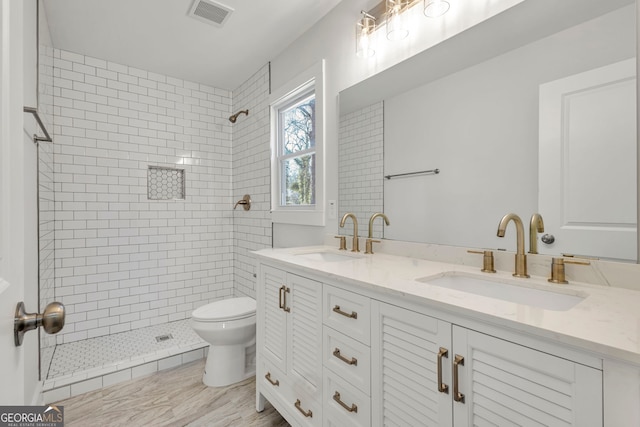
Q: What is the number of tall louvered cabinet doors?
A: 4